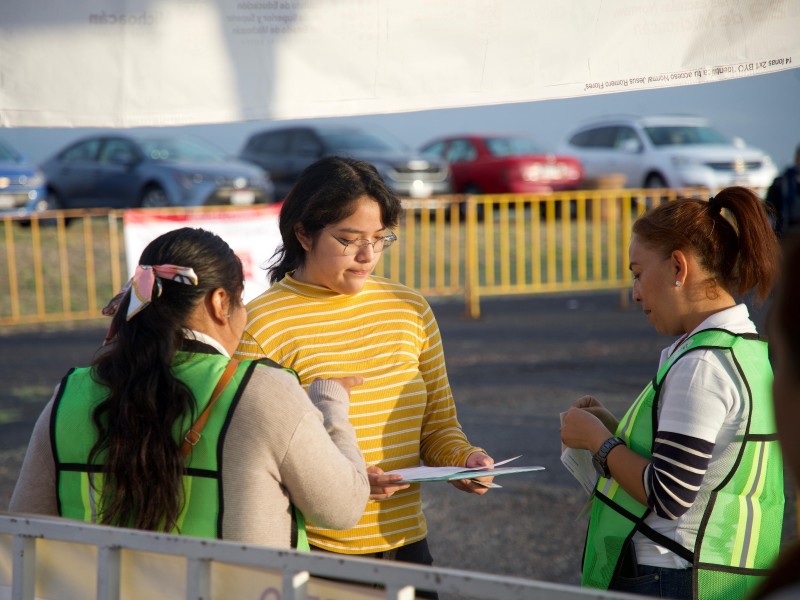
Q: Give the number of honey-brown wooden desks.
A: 0